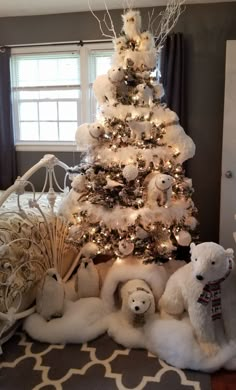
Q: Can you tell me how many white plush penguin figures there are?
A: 2